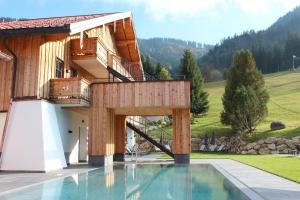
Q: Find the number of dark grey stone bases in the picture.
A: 3